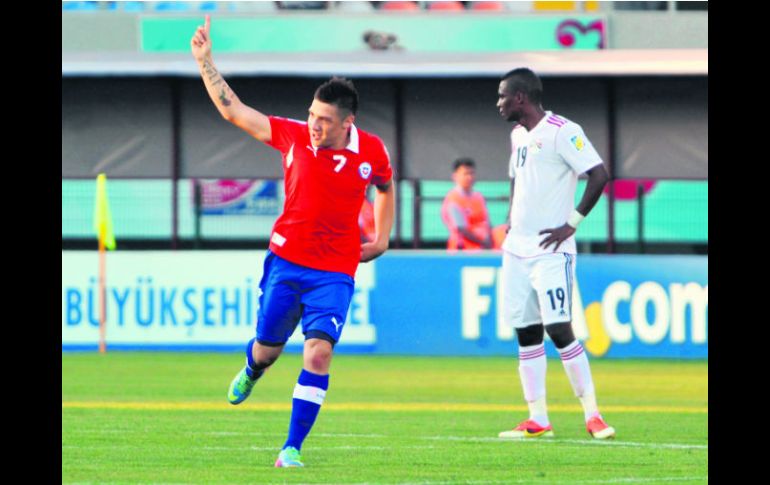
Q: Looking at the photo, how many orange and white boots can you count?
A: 2